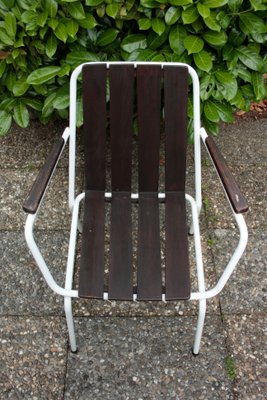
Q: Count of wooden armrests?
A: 2